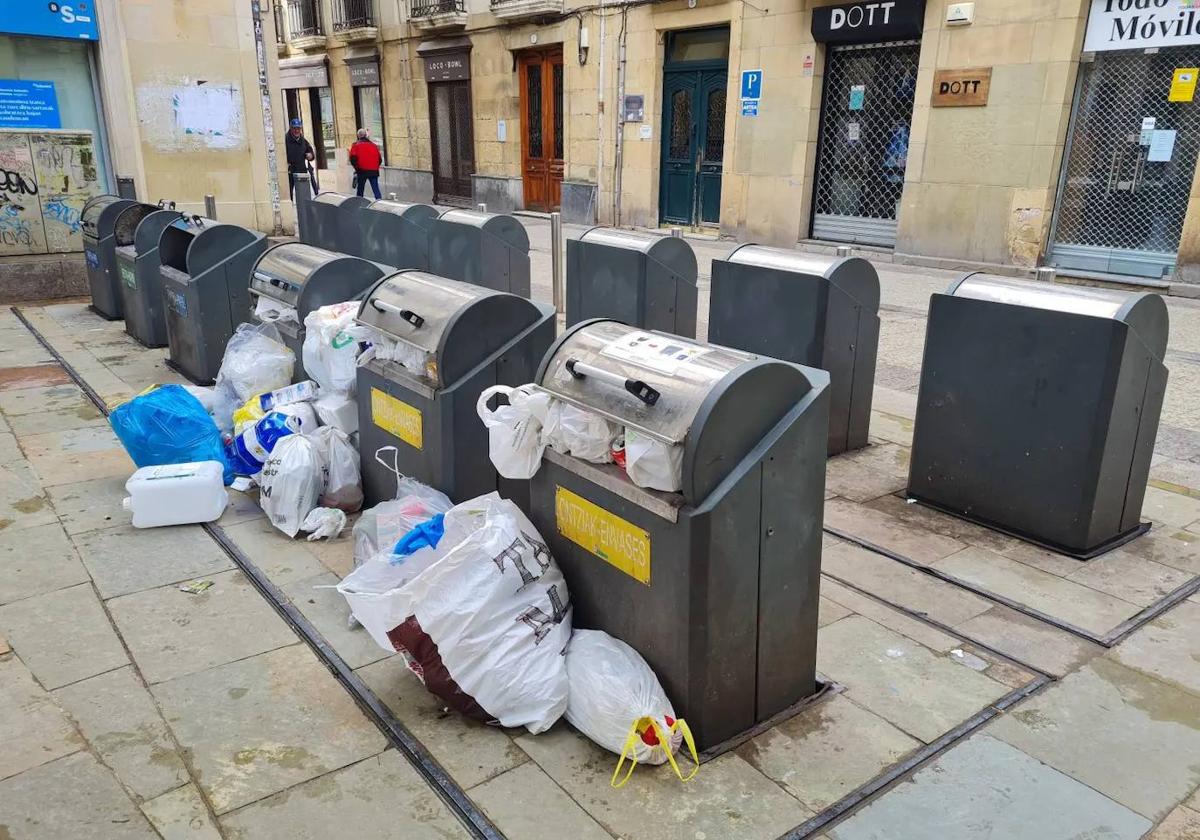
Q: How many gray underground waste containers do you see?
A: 12